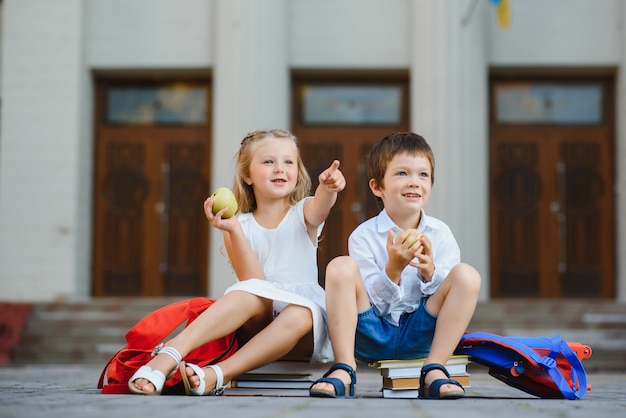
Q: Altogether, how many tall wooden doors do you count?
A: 3